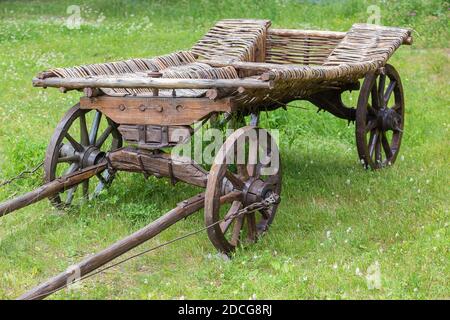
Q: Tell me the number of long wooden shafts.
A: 2